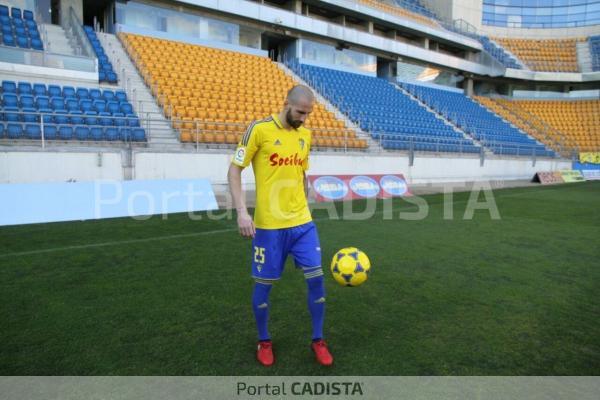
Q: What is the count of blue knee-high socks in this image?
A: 2